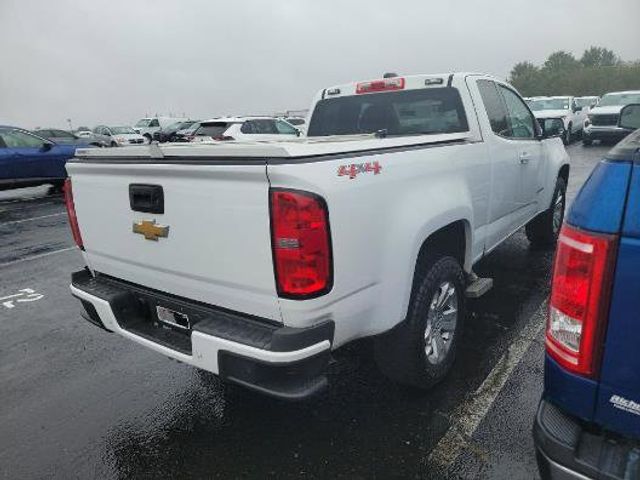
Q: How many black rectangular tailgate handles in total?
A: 1